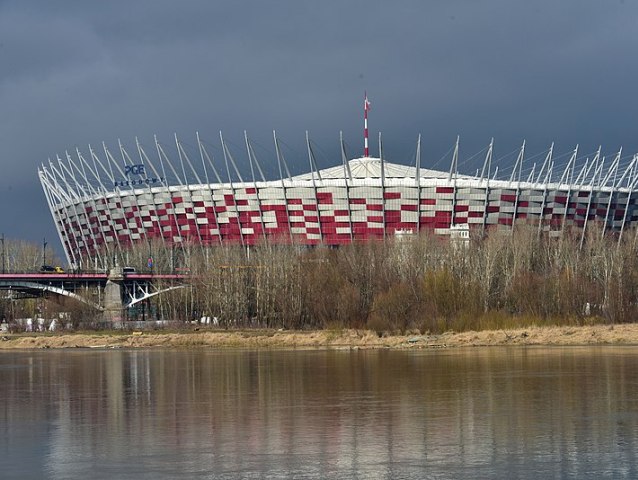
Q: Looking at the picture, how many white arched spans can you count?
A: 2